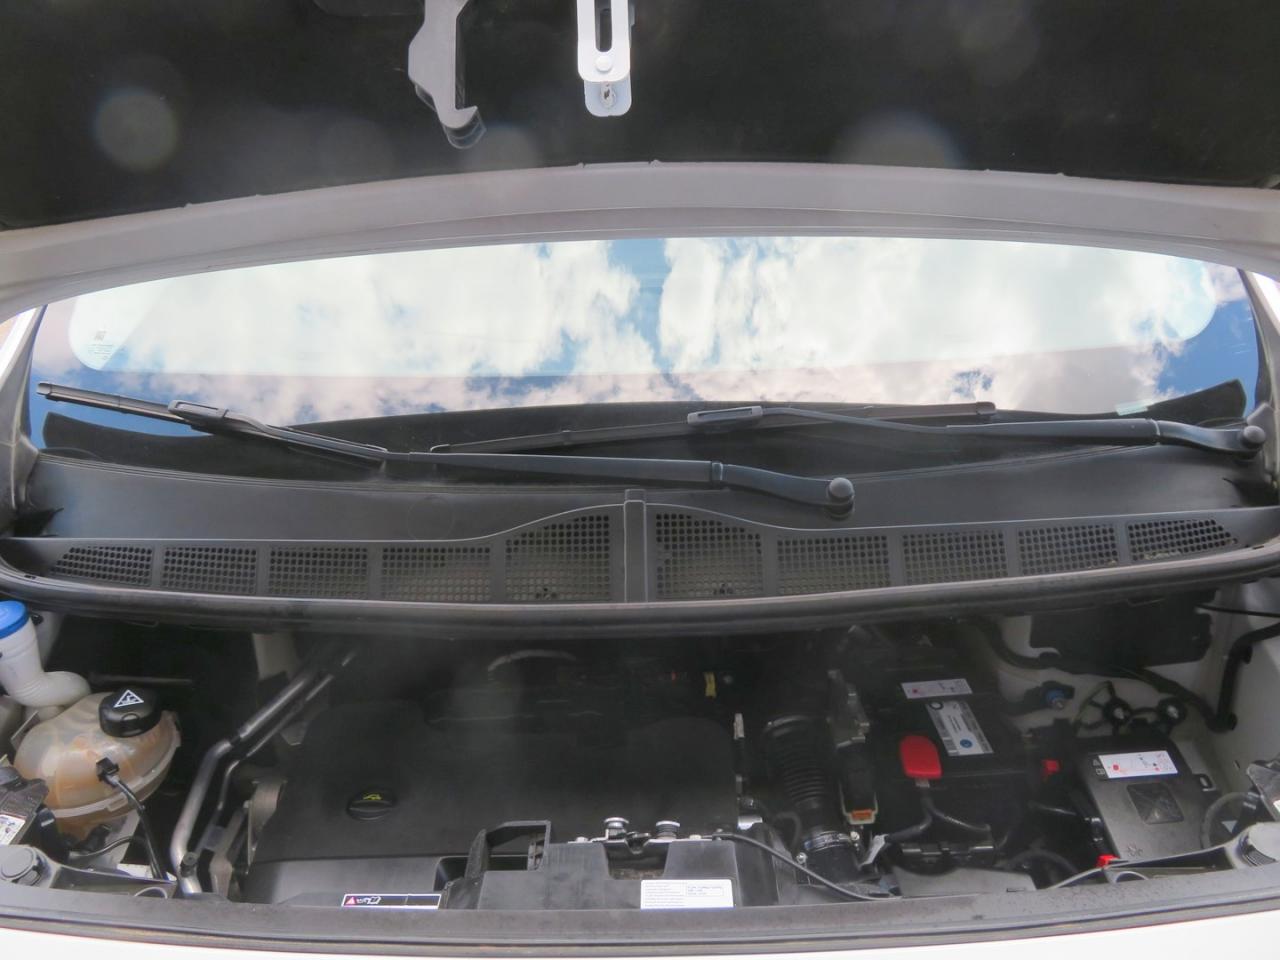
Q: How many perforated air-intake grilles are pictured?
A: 10